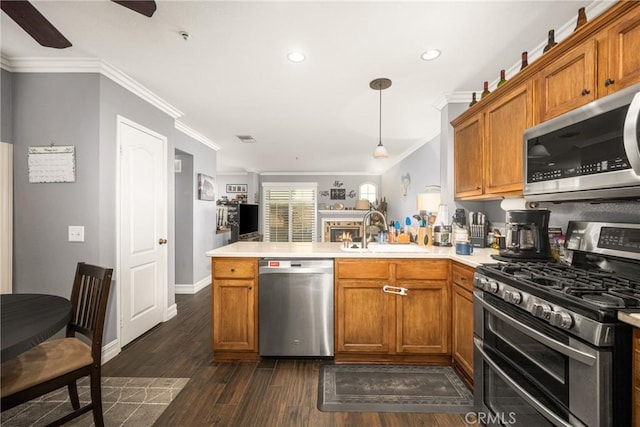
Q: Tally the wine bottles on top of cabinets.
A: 6